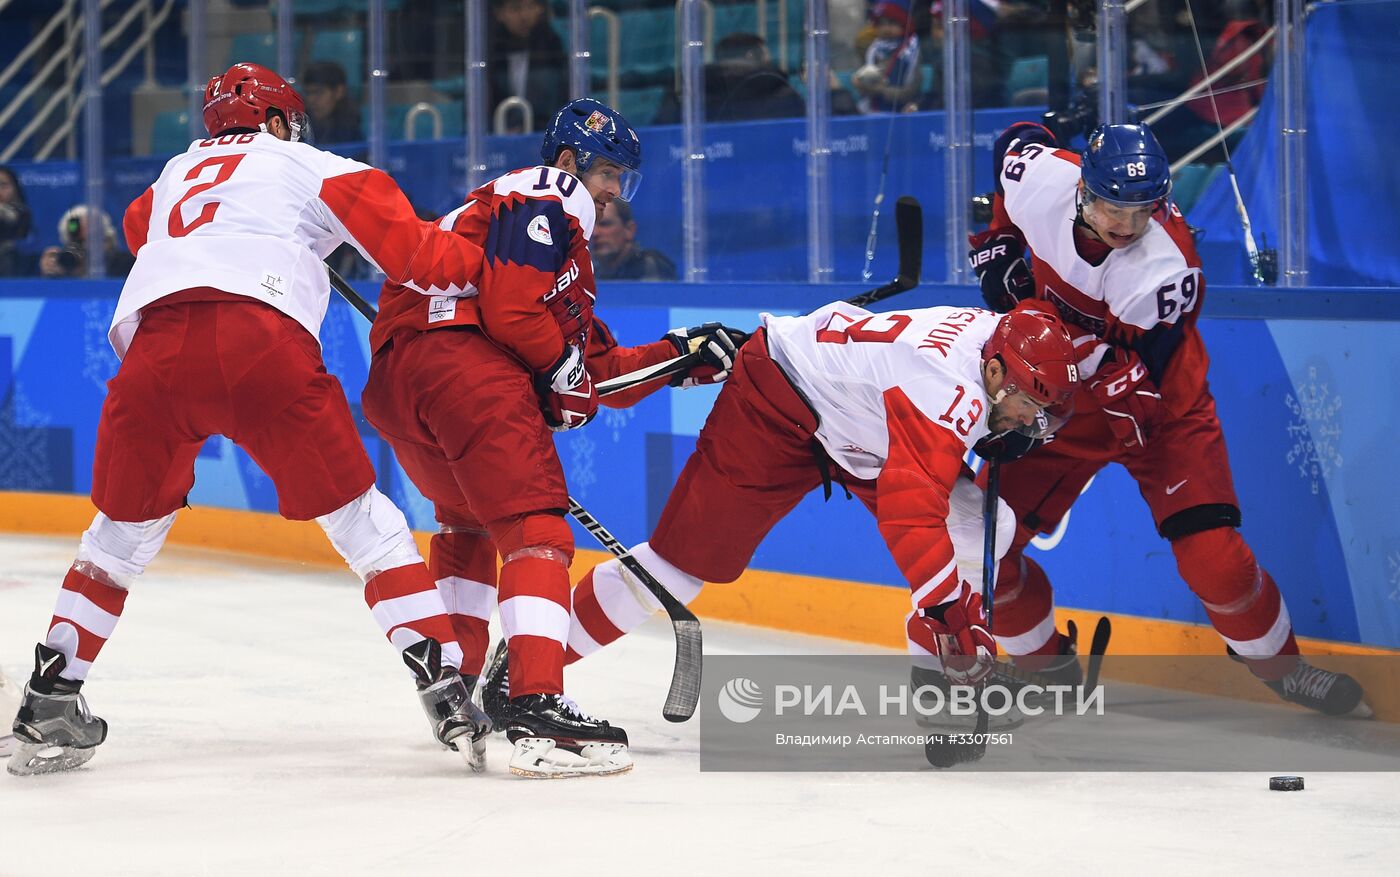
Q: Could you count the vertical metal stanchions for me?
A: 11